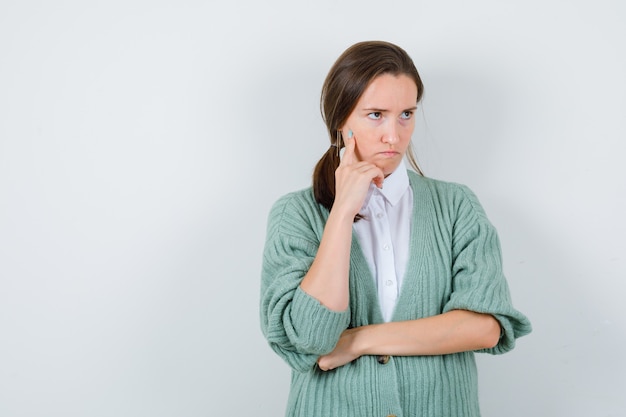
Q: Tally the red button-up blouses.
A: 0